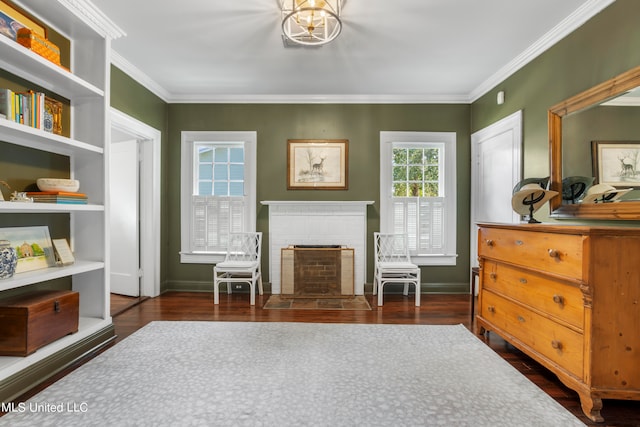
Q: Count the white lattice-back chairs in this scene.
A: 2